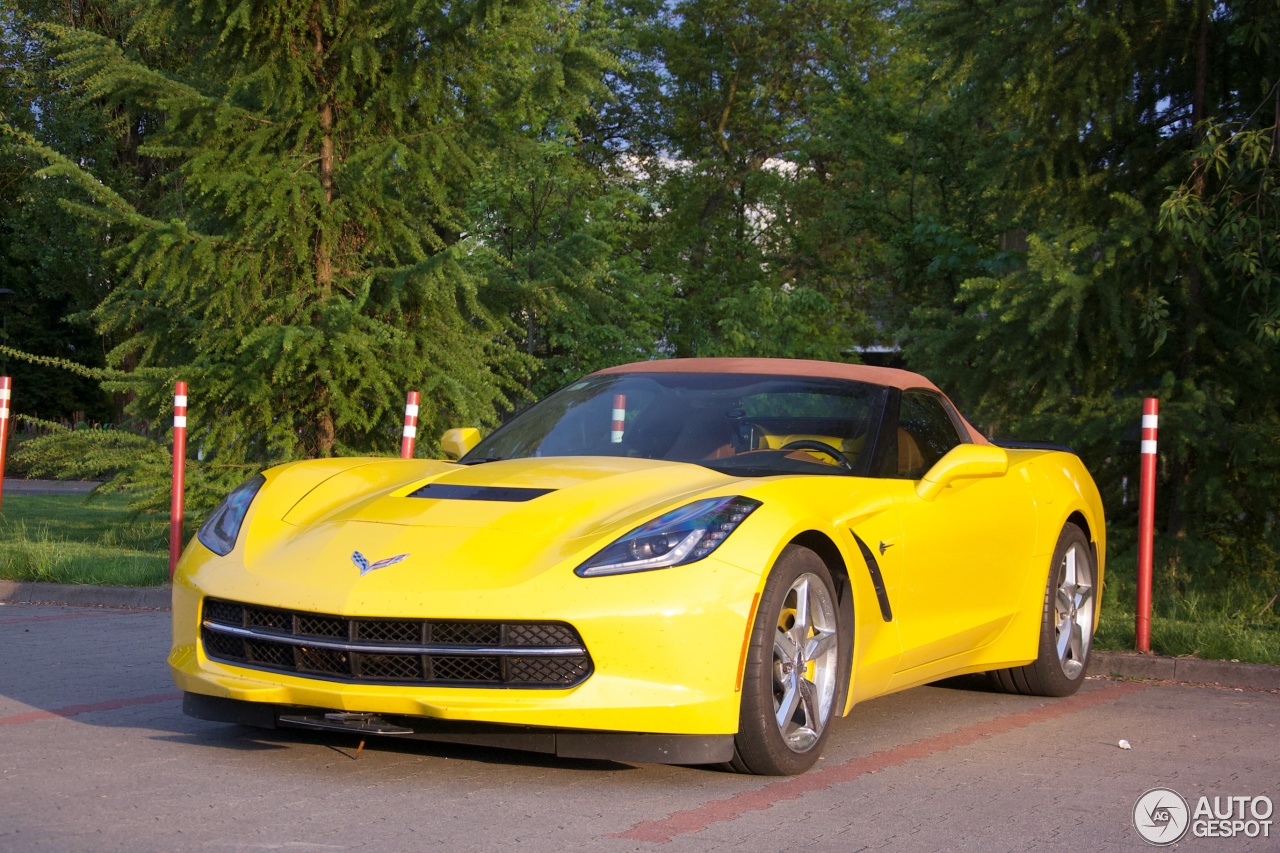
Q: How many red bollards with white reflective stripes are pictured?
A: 5